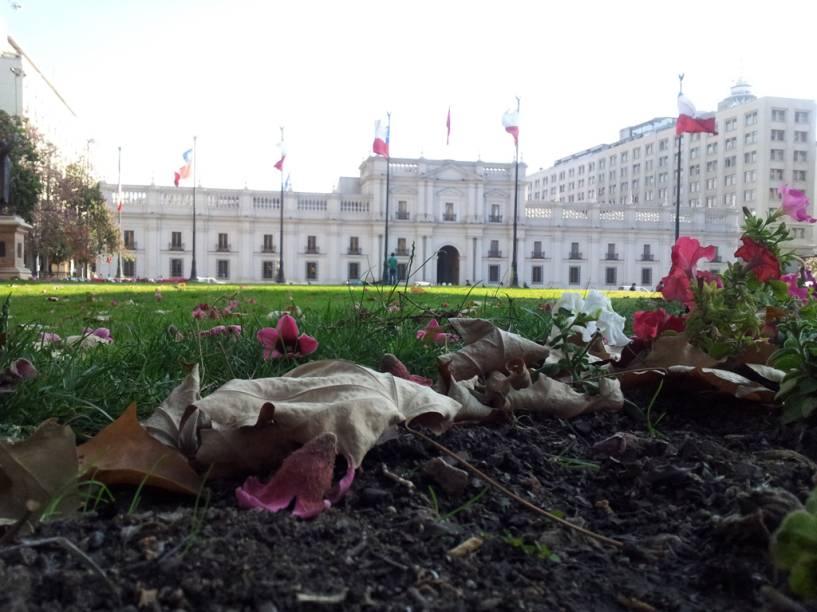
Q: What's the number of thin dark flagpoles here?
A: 6